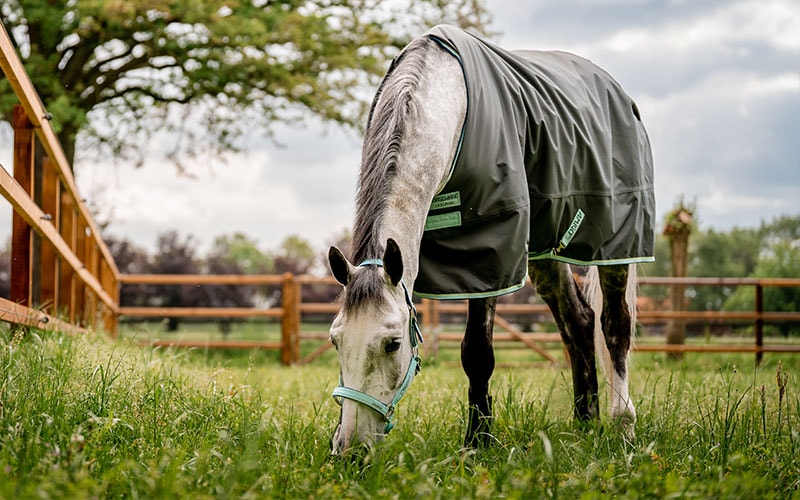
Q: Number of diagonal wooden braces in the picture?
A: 2